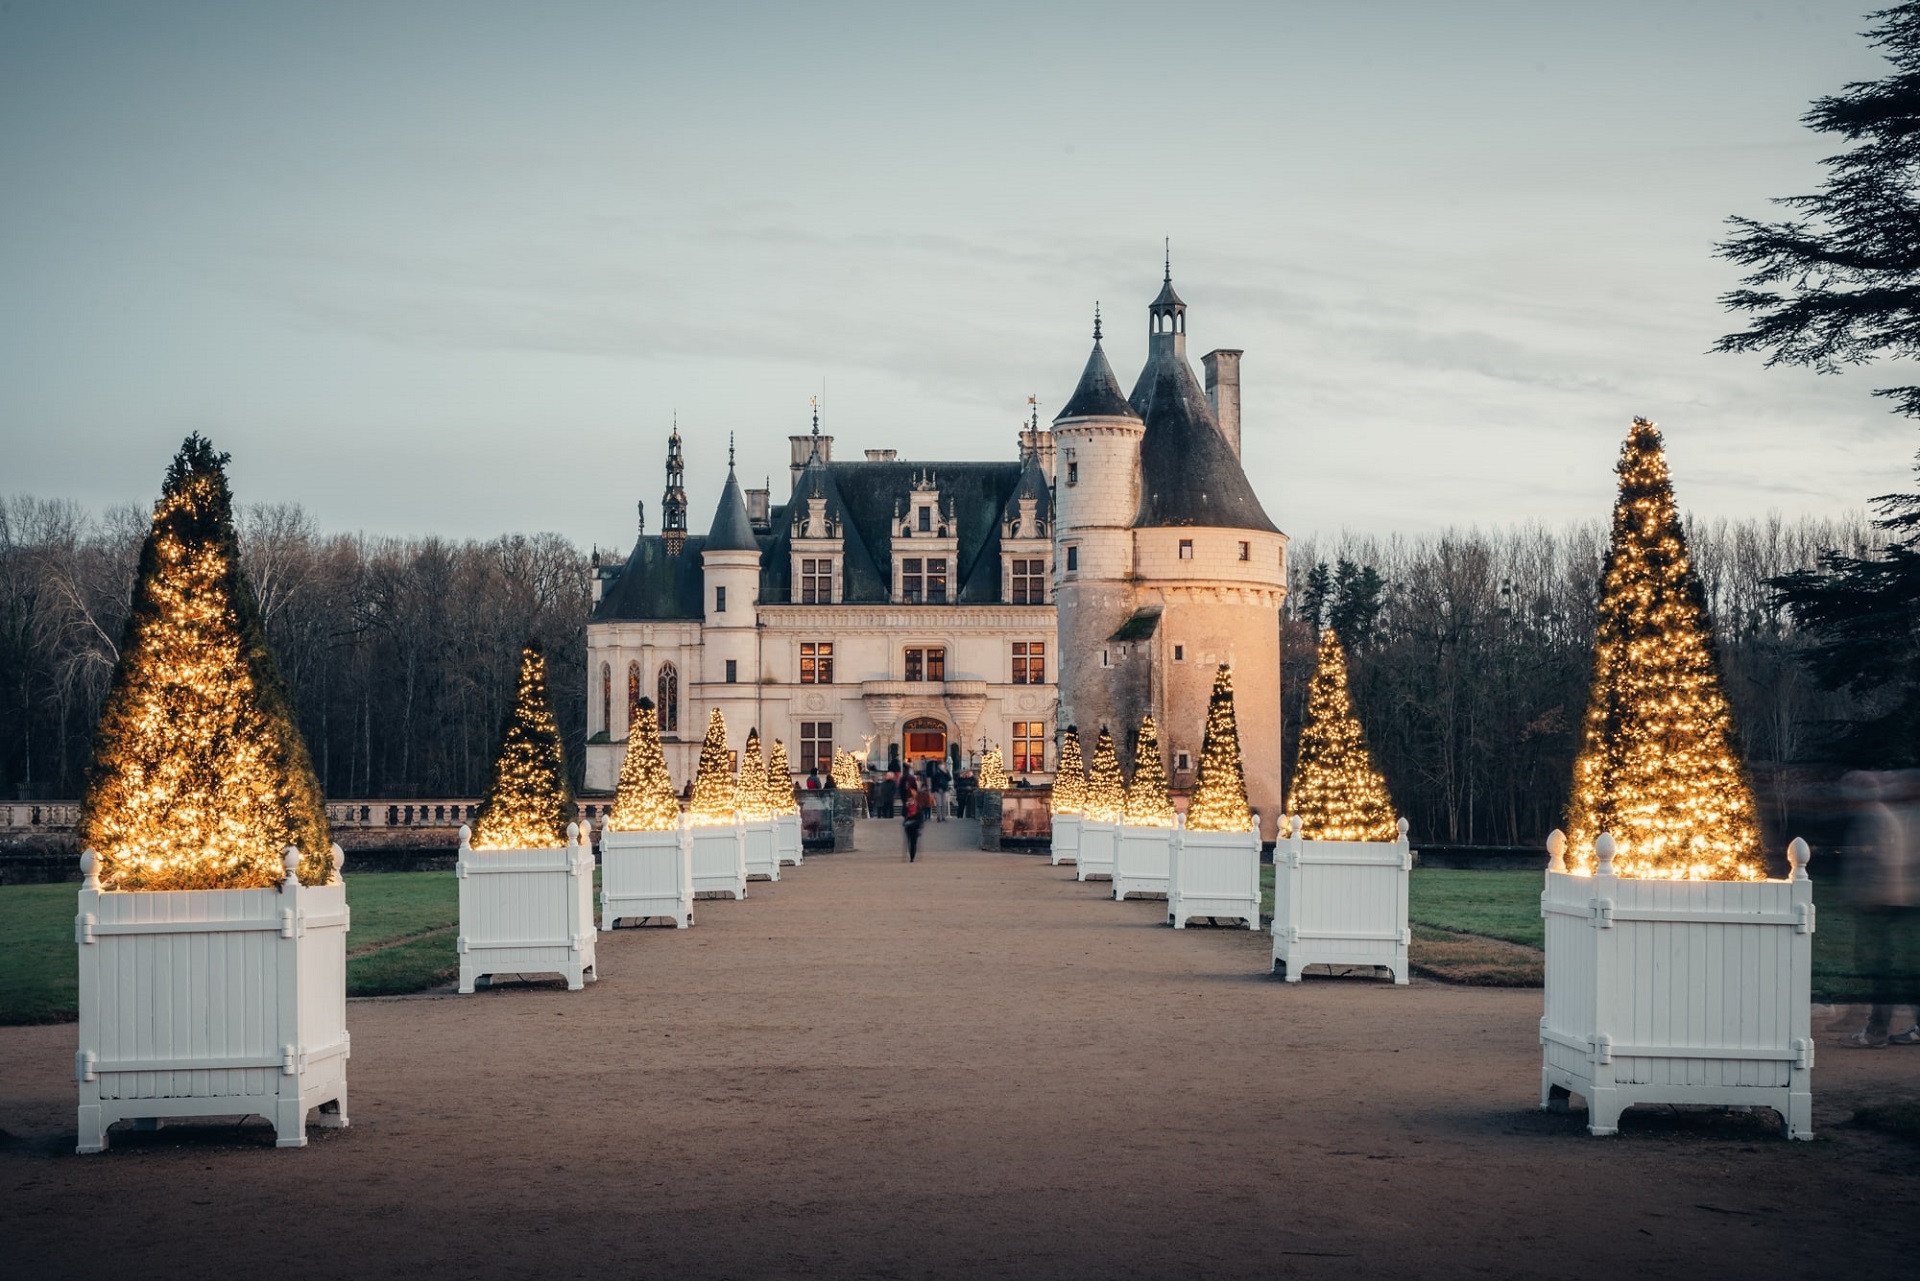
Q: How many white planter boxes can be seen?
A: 12